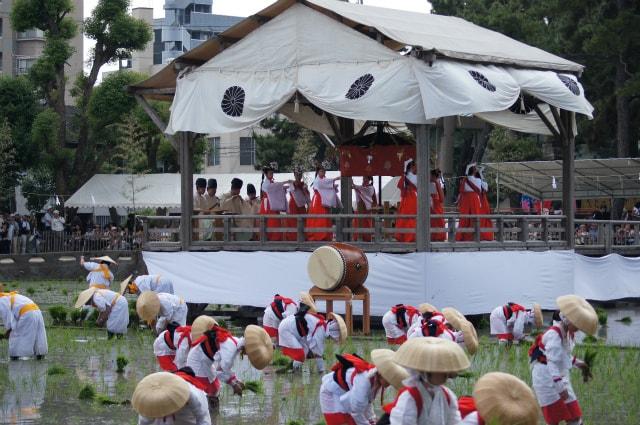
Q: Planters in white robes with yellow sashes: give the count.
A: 5